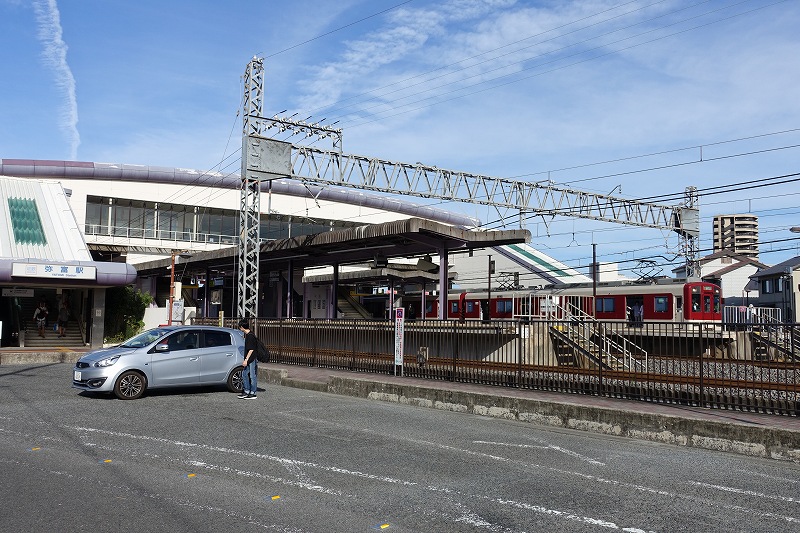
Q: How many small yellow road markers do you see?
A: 5